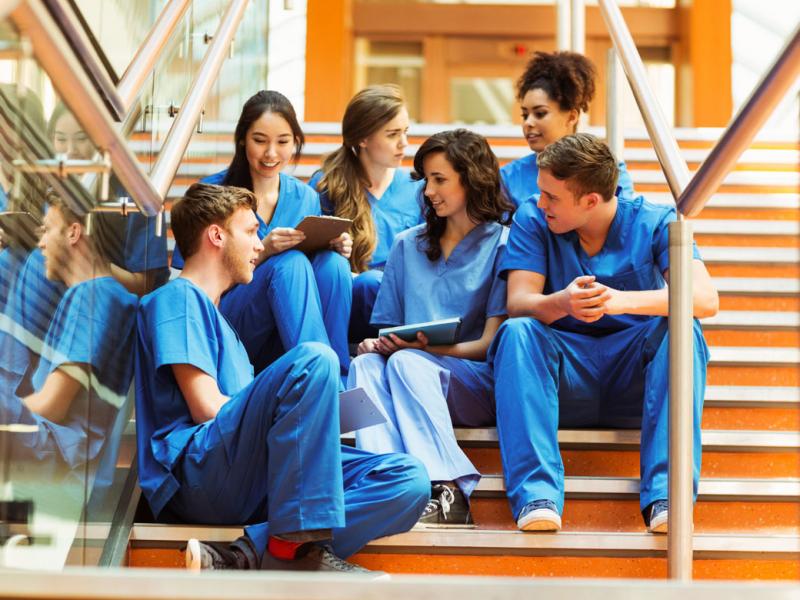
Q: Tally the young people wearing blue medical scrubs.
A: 6